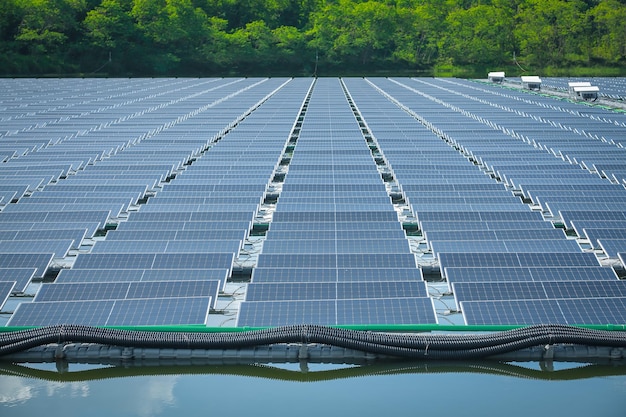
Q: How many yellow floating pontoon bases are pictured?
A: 0